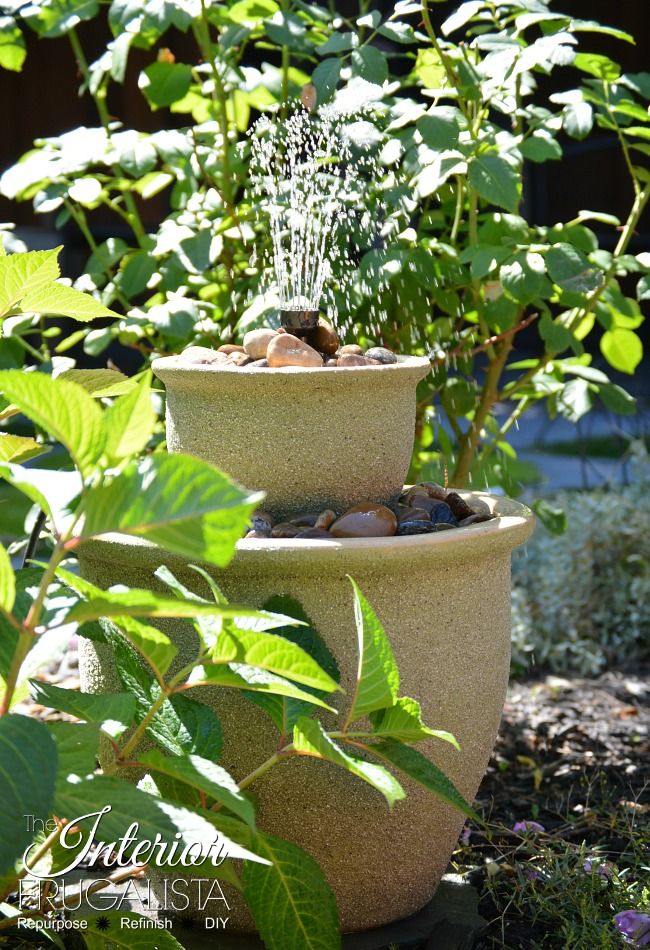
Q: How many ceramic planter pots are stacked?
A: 2